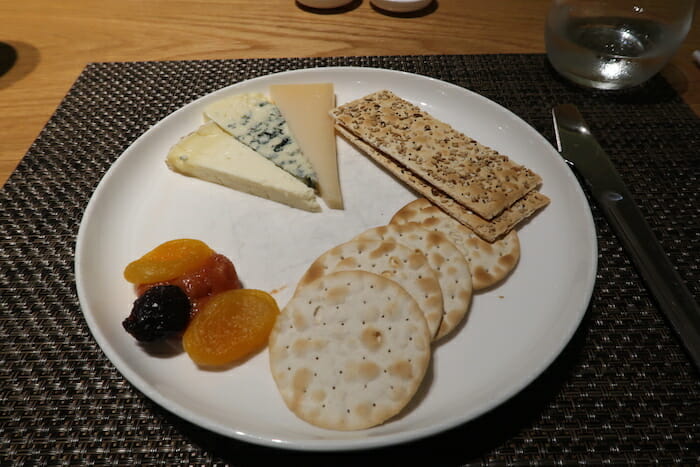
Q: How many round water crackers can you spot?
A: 4